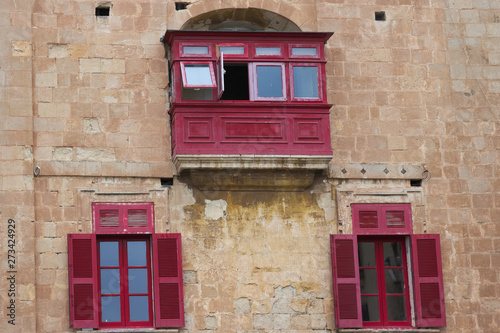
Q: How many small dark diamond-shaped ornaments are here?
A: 4